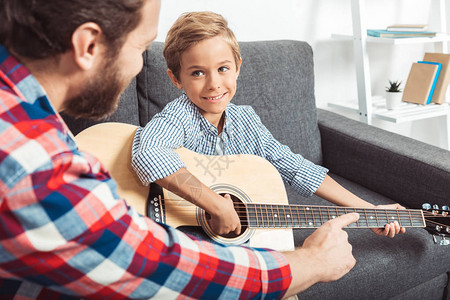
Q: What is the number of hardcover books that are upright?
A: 3